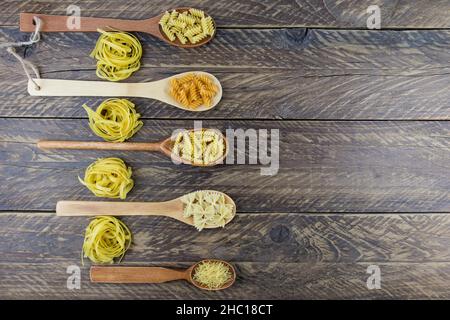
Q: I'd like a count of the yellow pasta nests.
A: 4